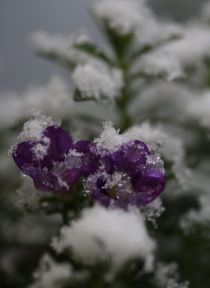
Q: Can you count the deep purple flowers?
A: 2